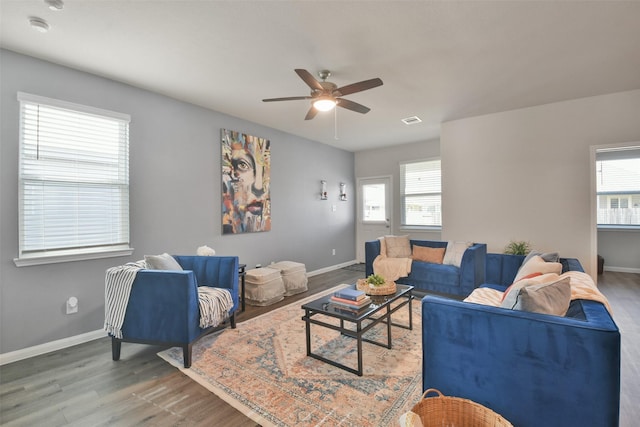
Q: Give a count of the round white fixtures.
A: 2